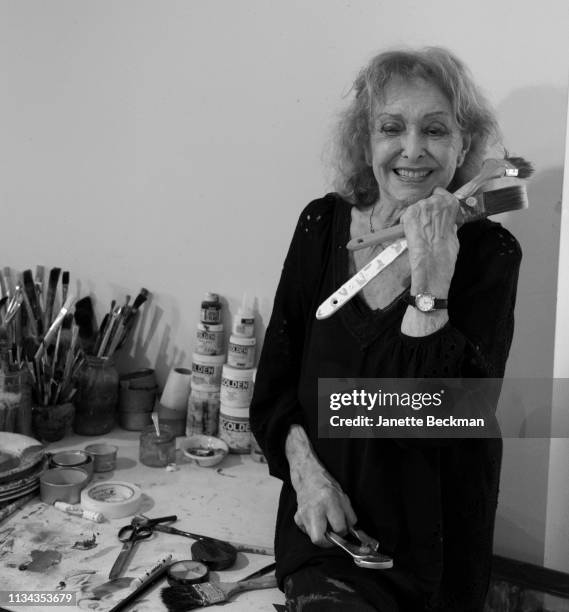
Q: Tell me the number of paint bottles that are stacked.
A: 8